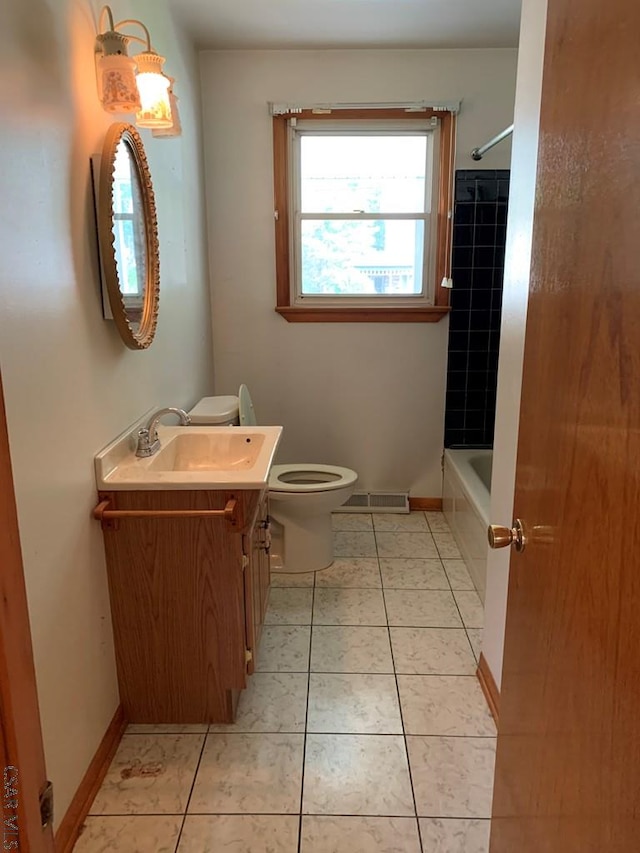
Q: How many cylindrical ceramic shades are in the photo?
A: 3